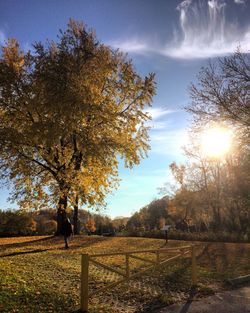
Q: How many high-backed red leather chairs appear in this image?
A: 0